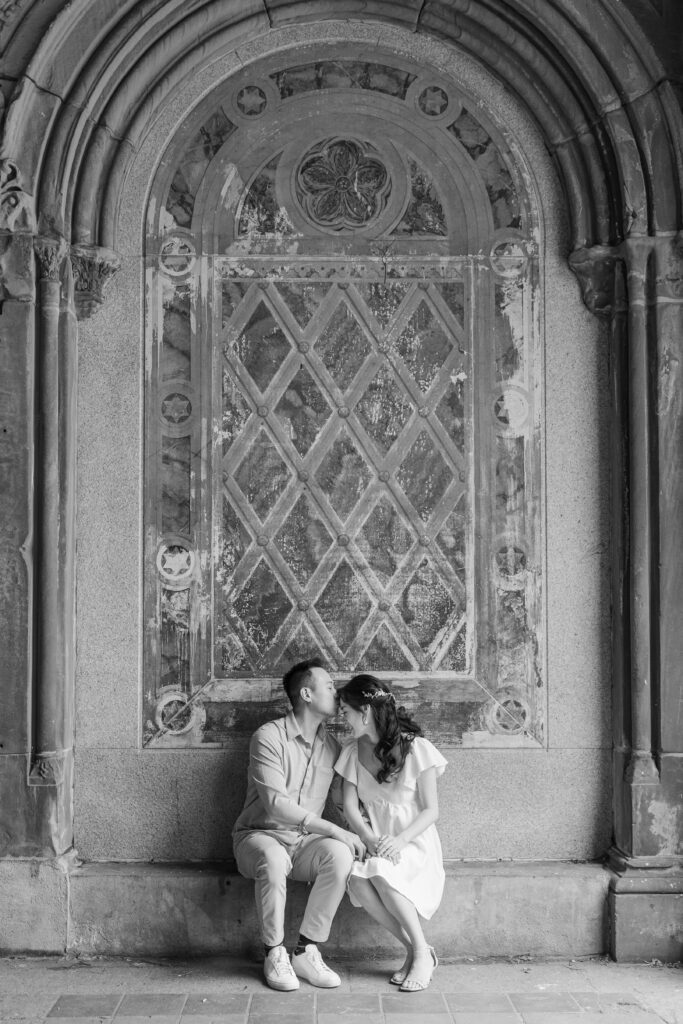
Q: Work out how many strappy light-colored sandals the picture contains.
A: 2